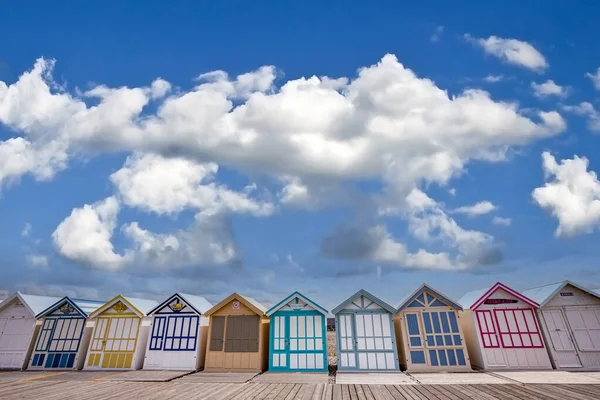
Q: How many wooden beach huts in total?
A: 10